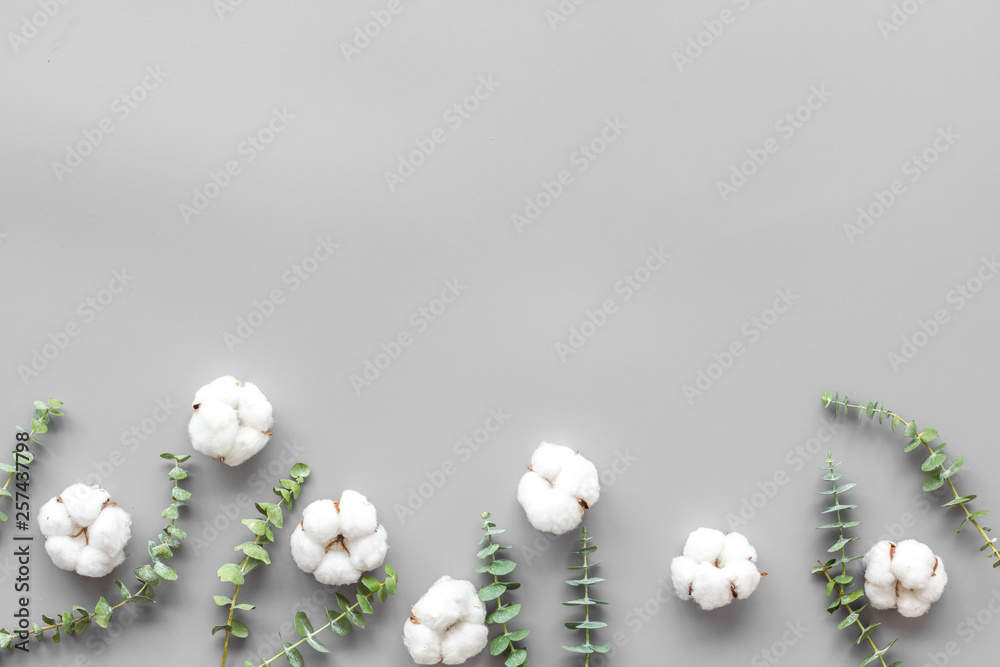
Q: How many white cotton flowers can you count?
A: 7